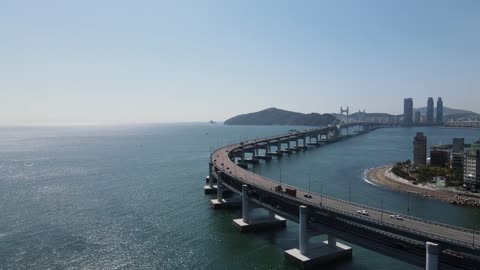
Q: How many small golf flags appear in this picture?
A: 0